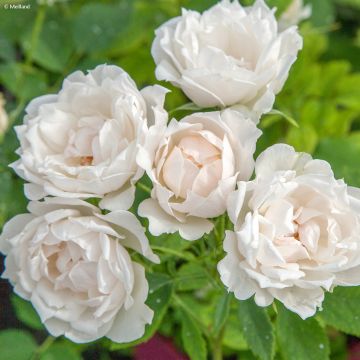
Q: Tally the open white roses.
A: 5